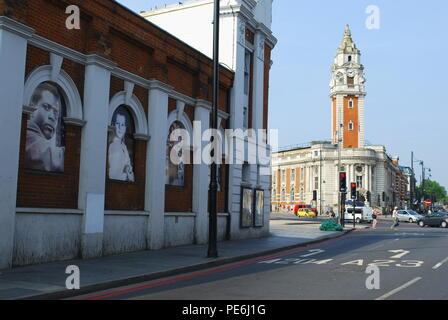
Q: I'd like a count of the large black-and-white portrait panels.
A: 3